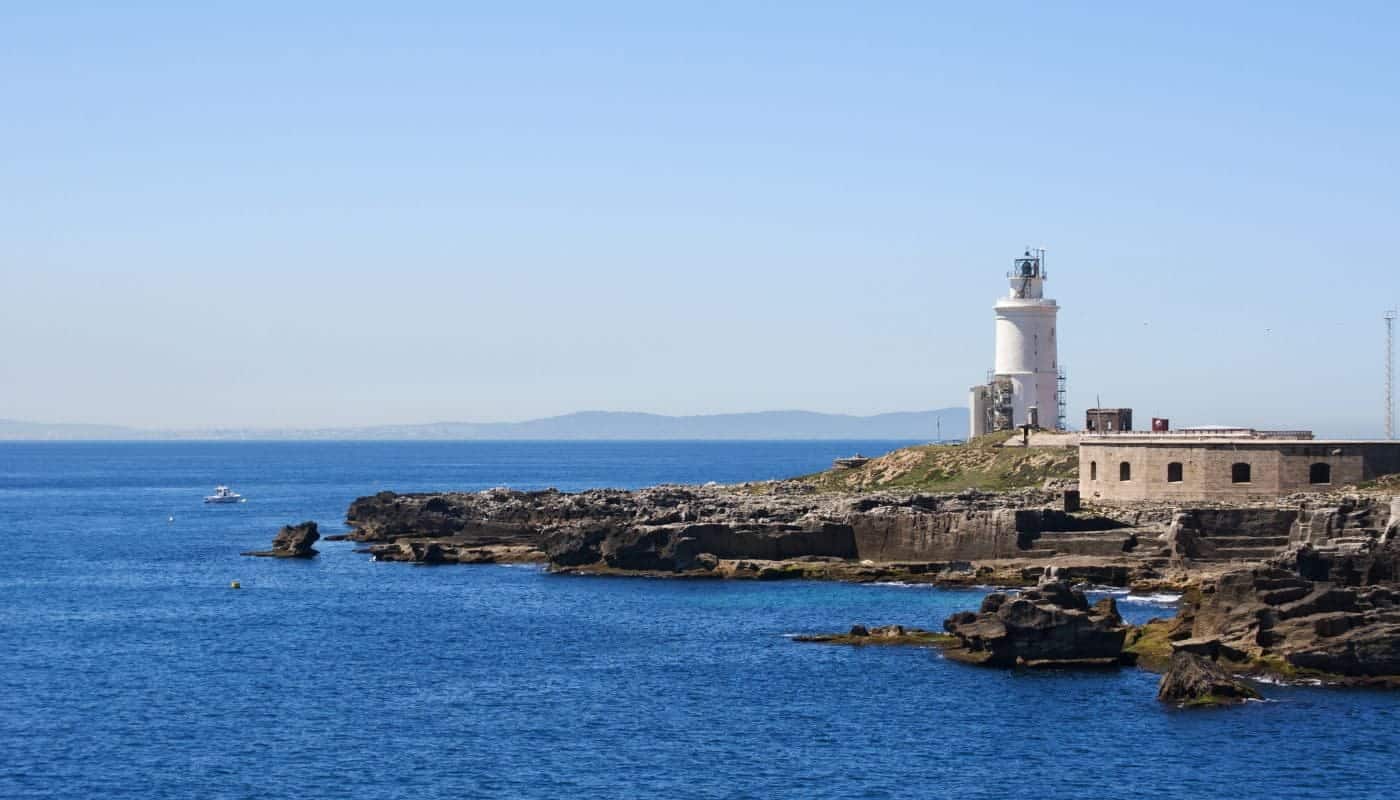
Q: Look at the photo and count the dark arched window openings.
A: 5